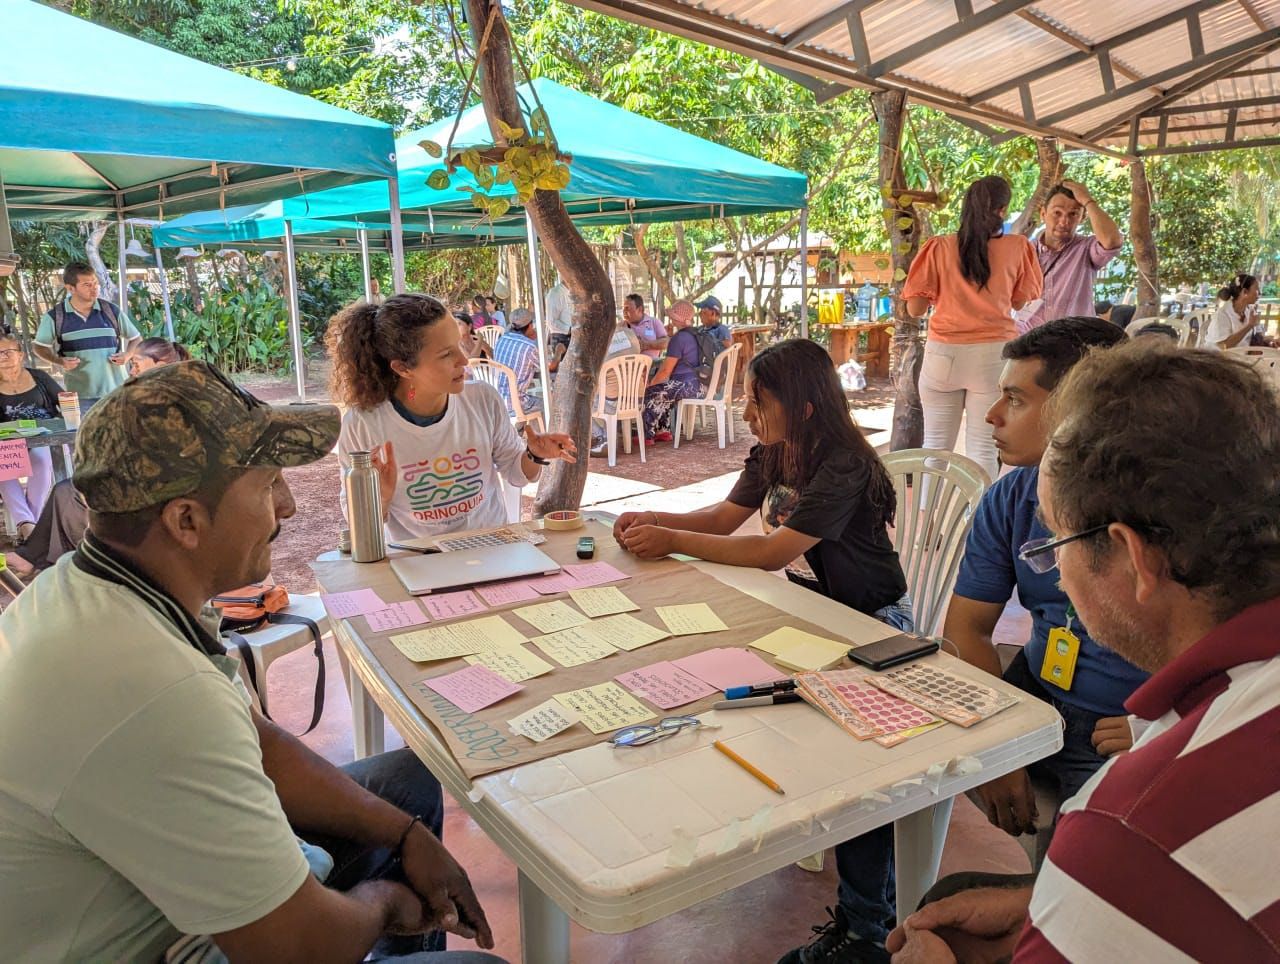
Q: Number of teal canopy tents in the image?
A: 3